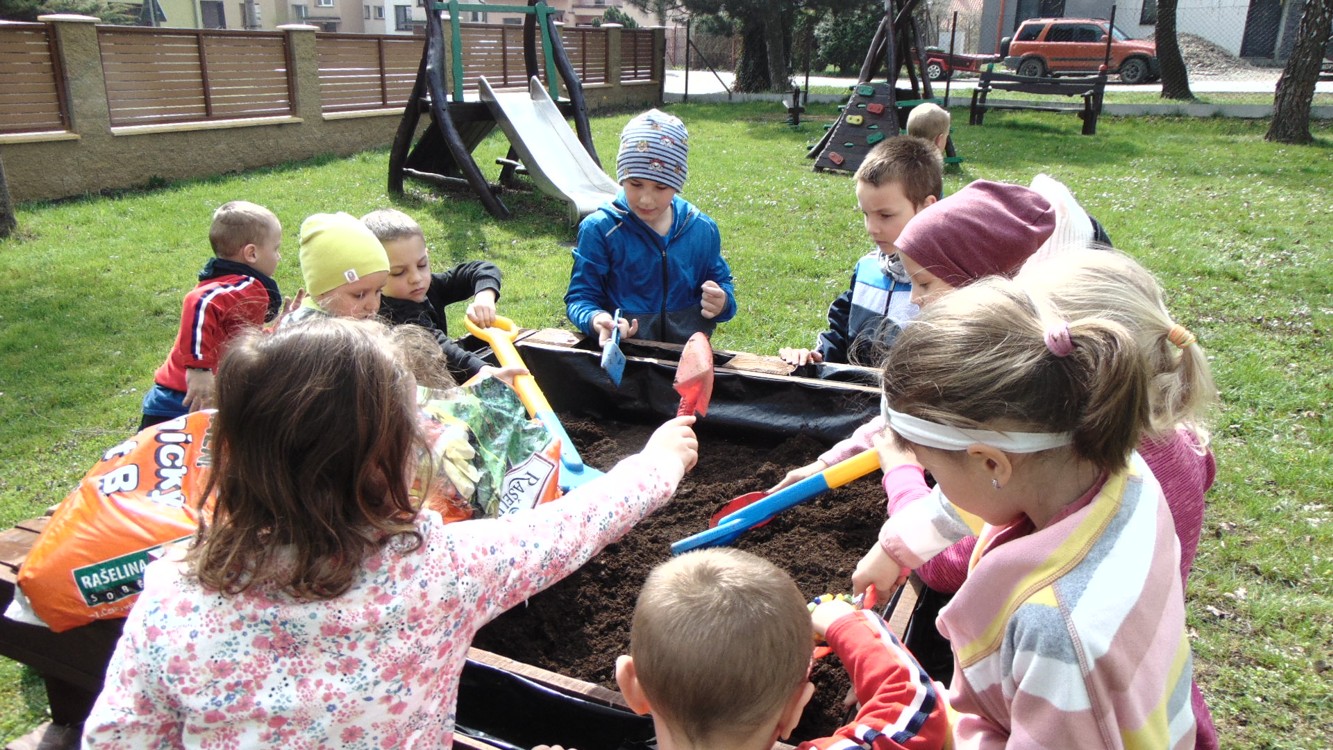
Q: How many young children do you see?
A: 11